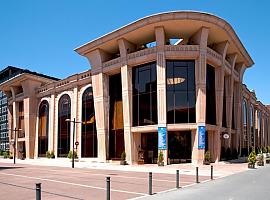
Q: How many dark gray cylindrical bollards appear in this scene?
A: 6